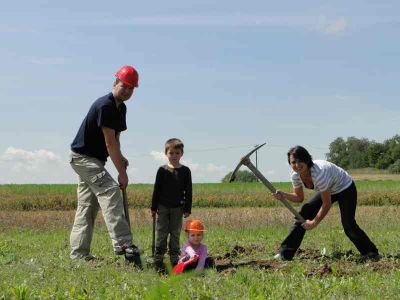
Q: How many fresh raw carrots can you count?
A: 0